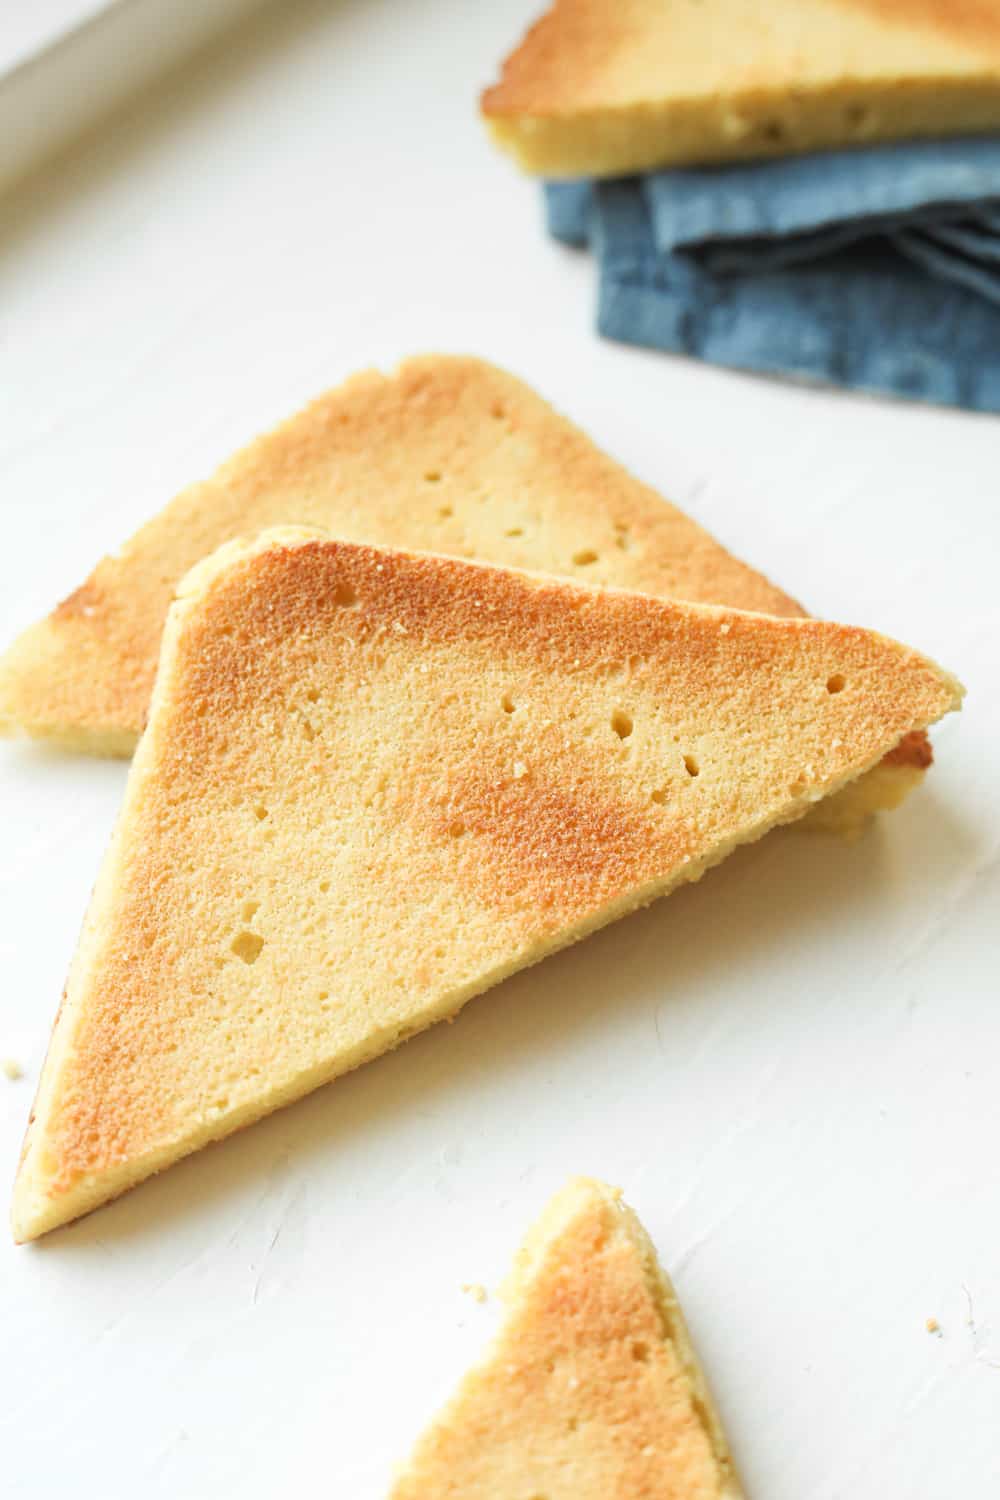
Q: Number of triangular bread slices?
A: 4